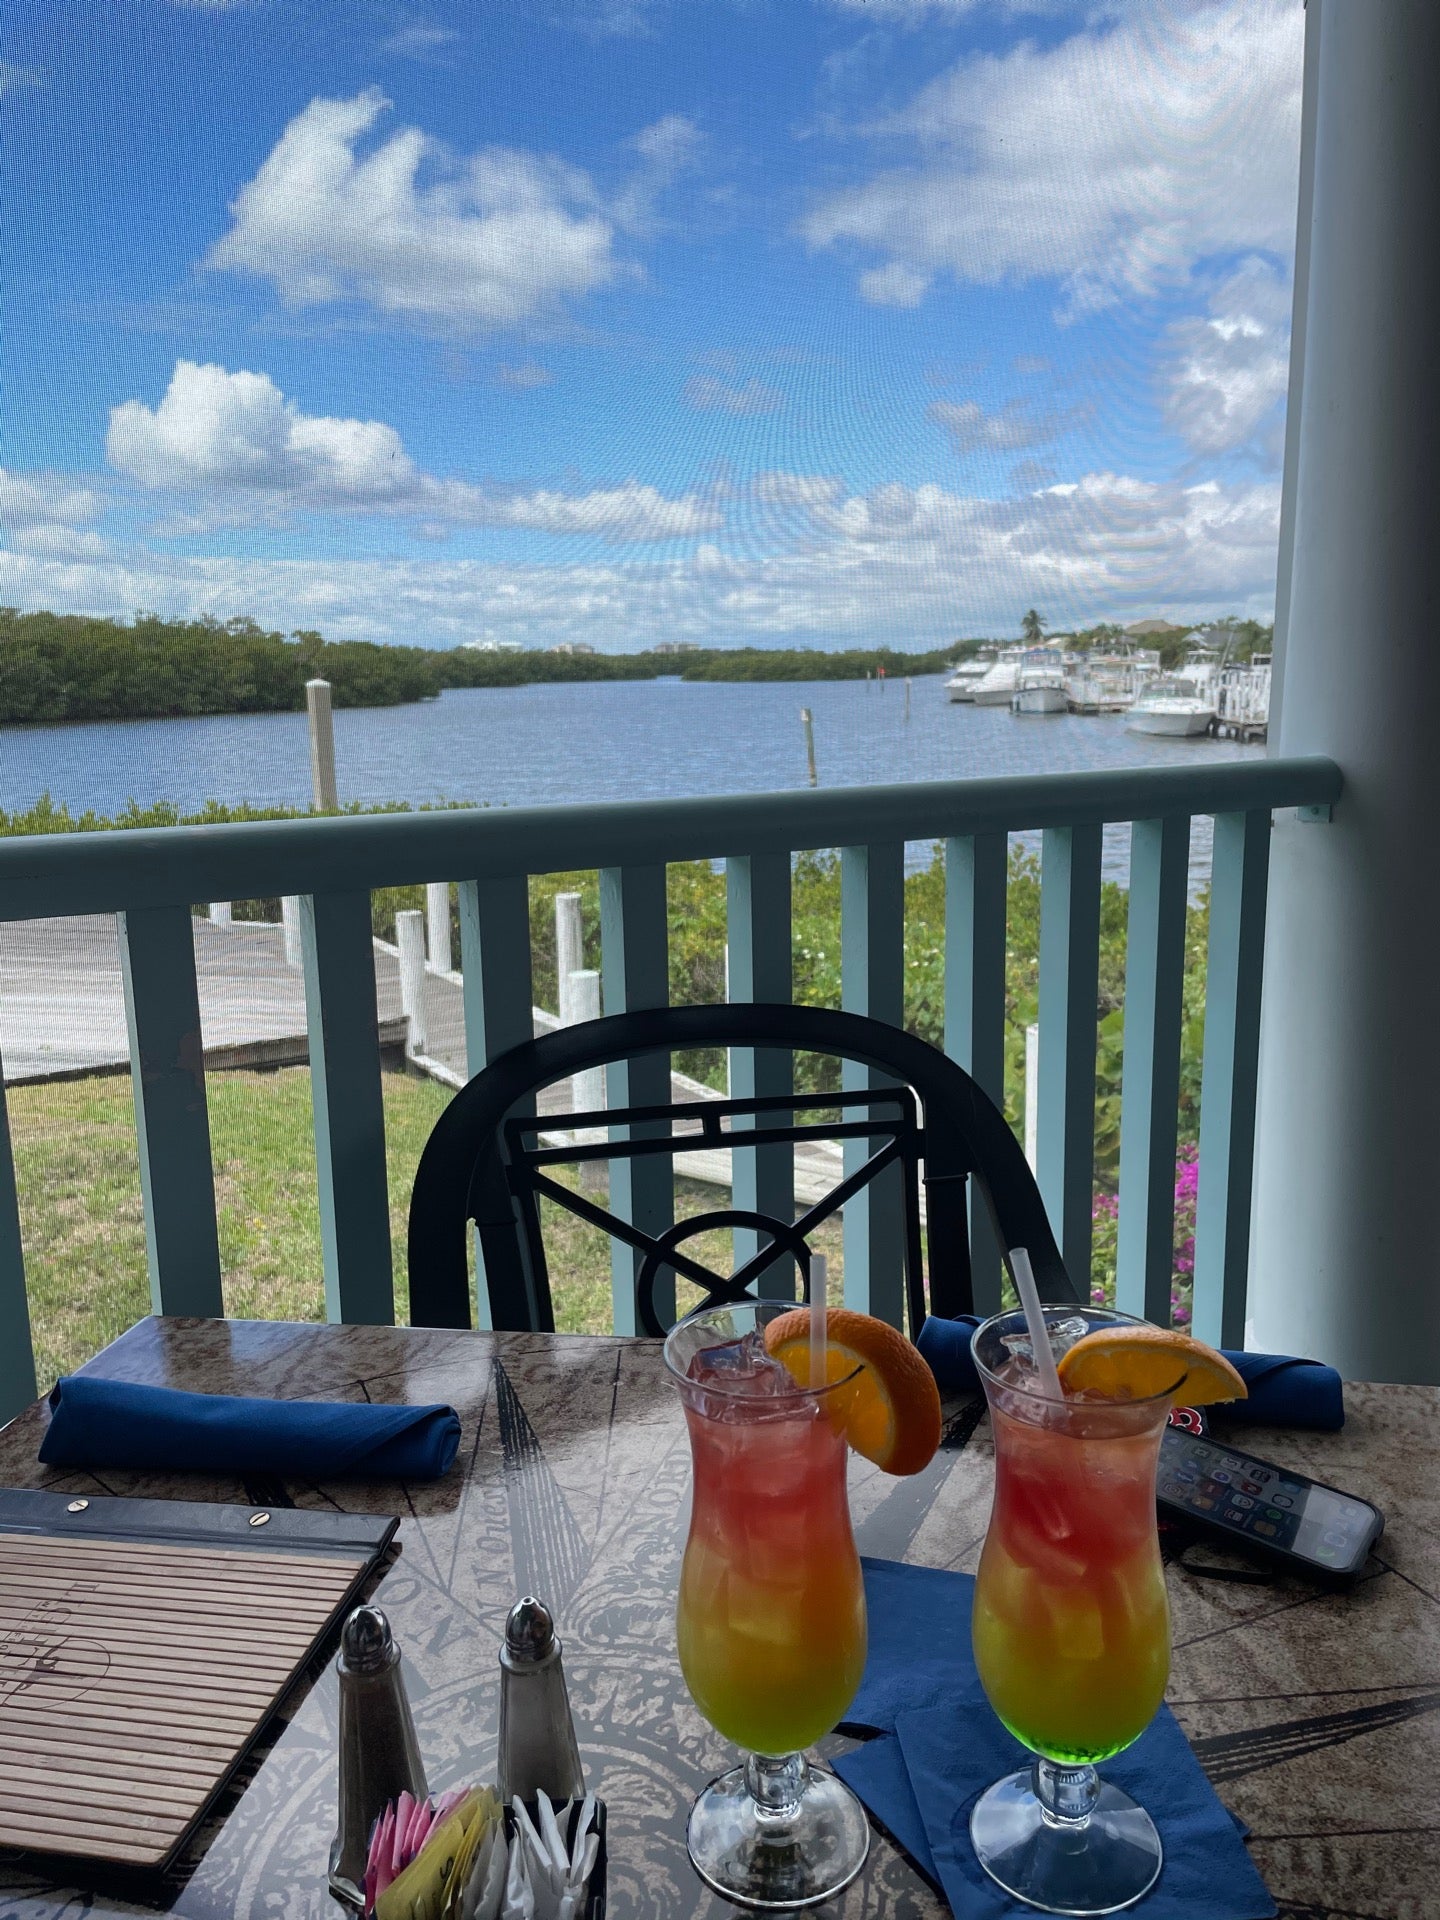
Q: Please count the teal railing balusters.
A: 11